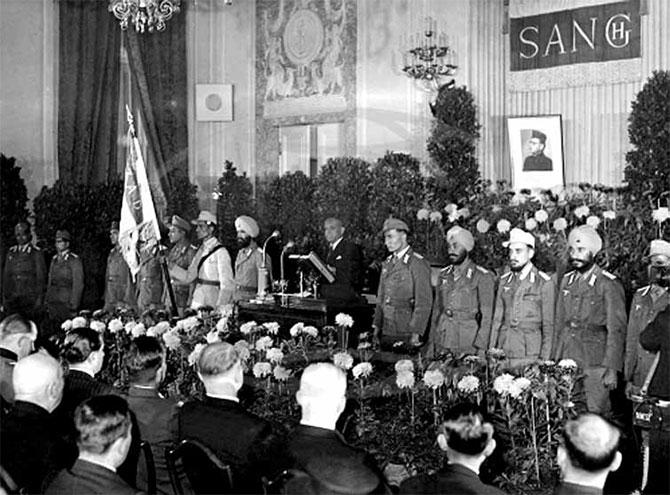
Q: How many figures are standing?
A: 13